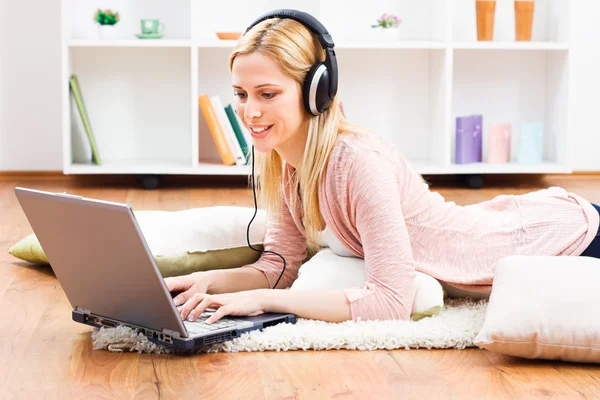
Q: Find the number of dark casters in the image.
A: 2